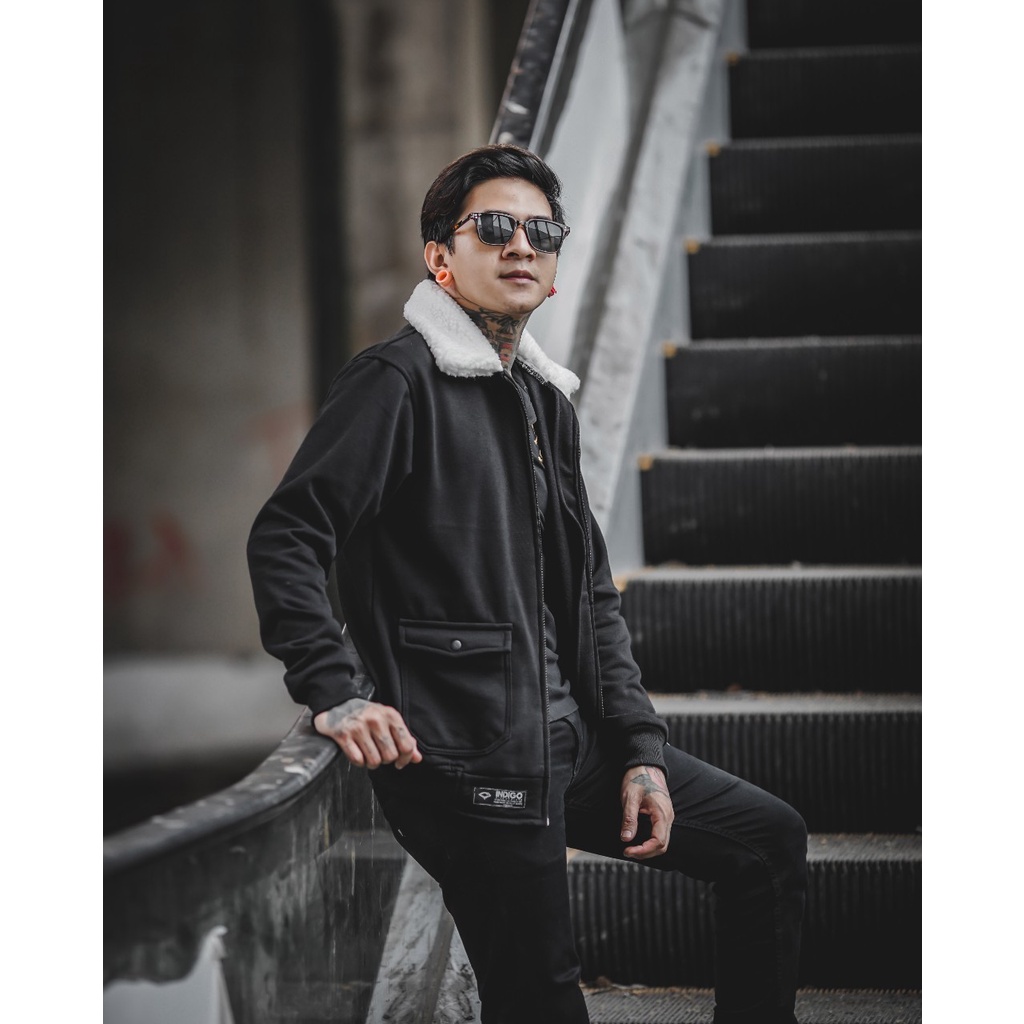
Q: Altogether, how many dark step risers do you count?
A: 9